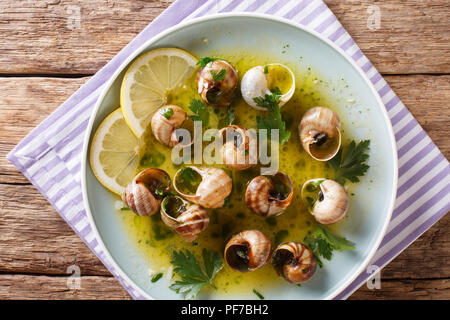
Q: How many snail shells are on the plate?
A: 12